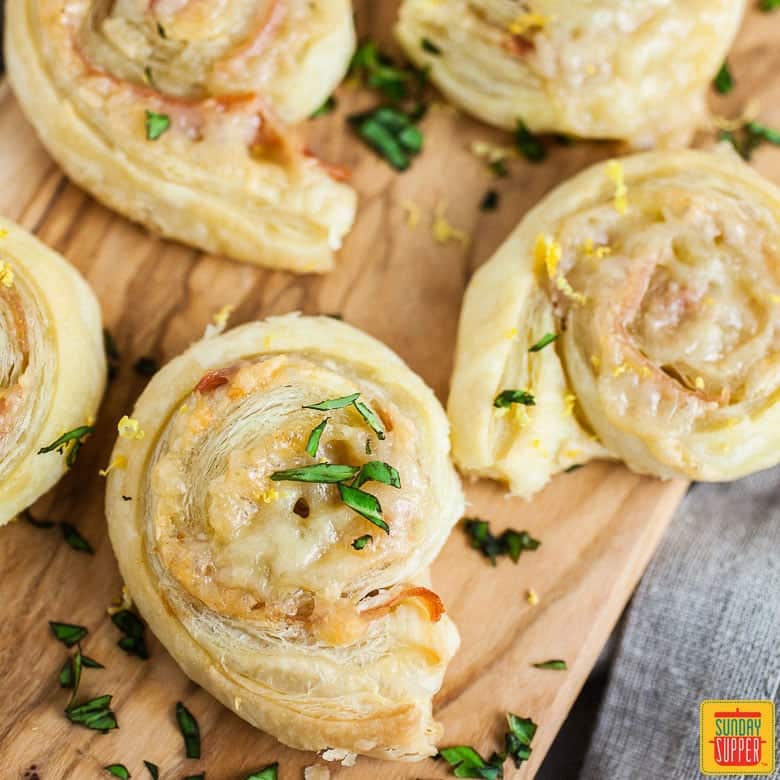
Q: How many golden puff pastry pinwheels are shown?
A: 5